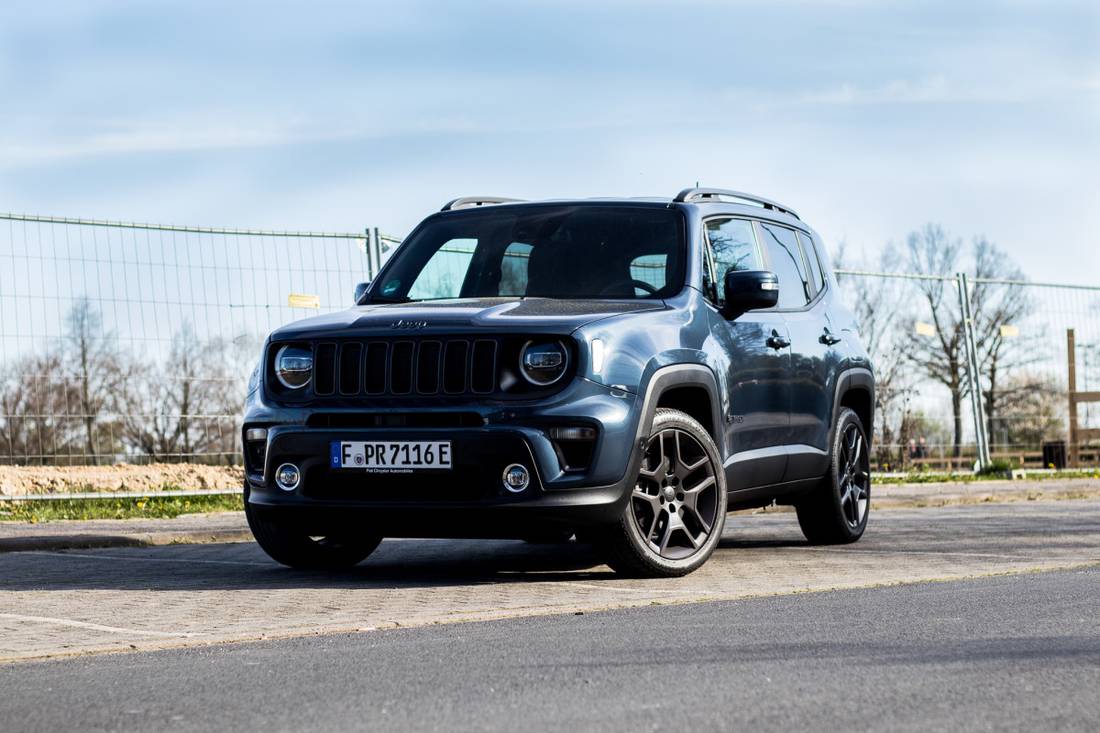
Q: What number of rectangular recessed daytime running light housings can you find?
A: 2